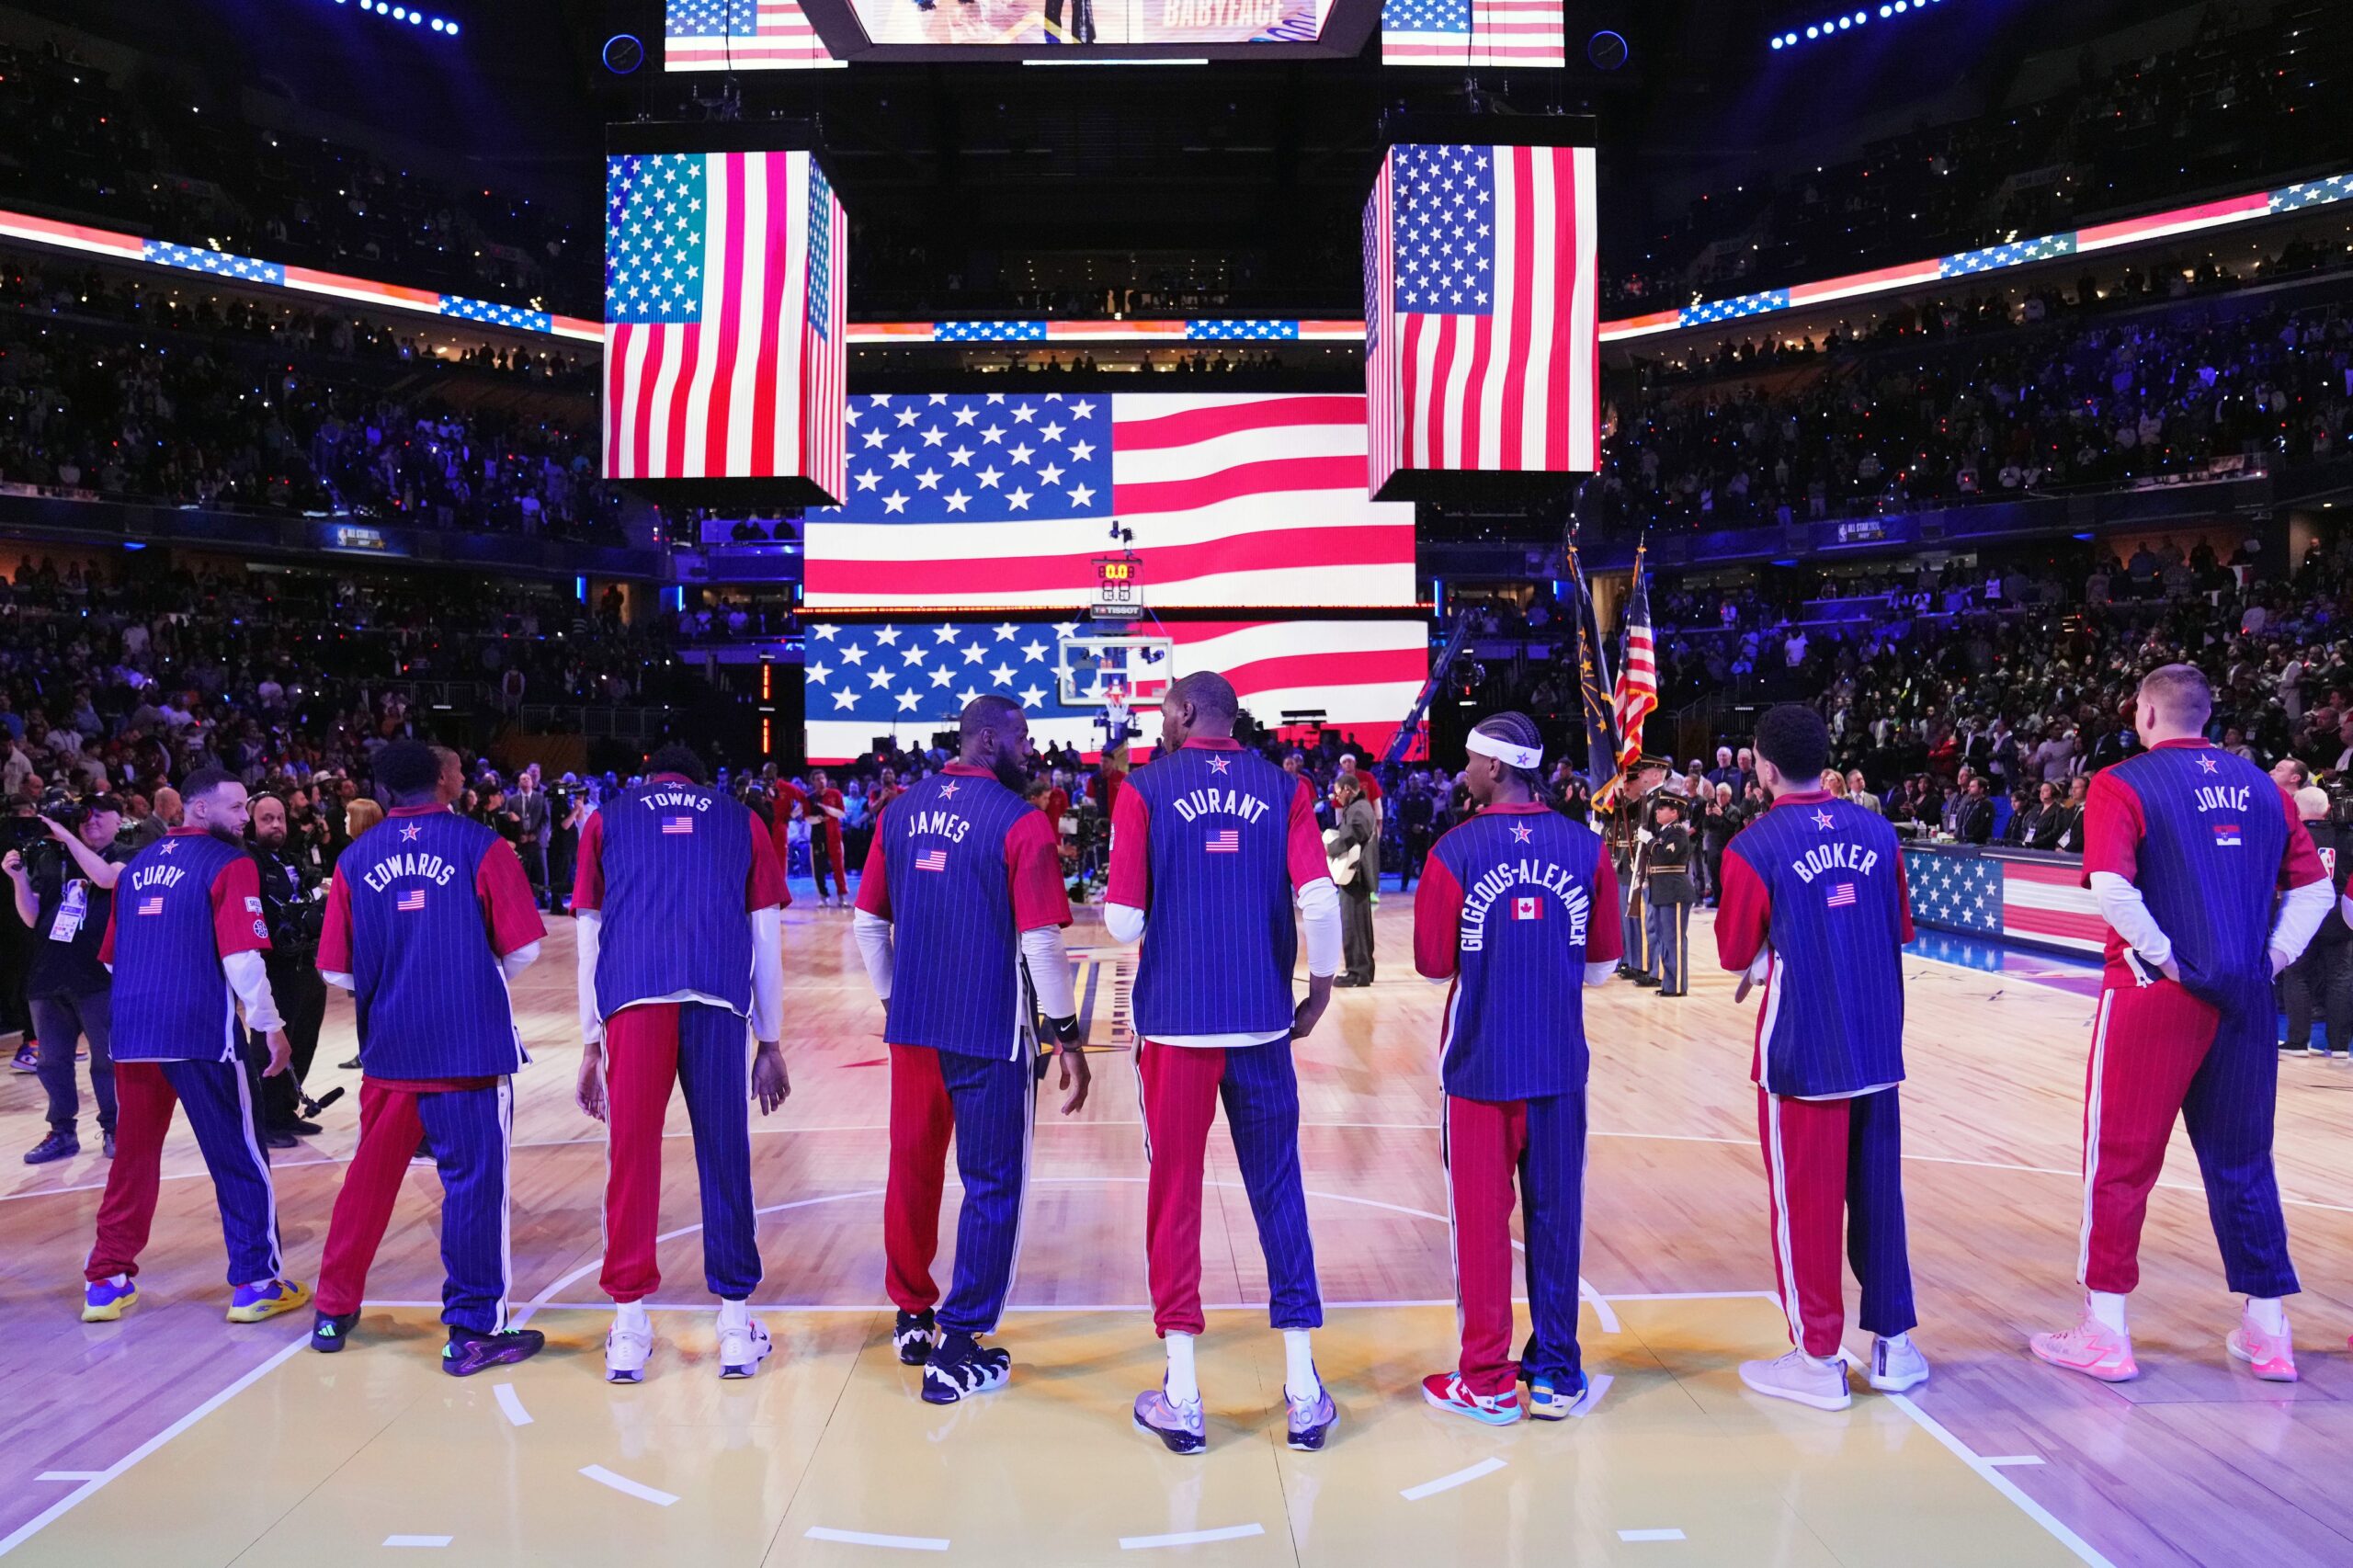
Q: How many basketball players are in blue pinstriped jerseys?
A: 8